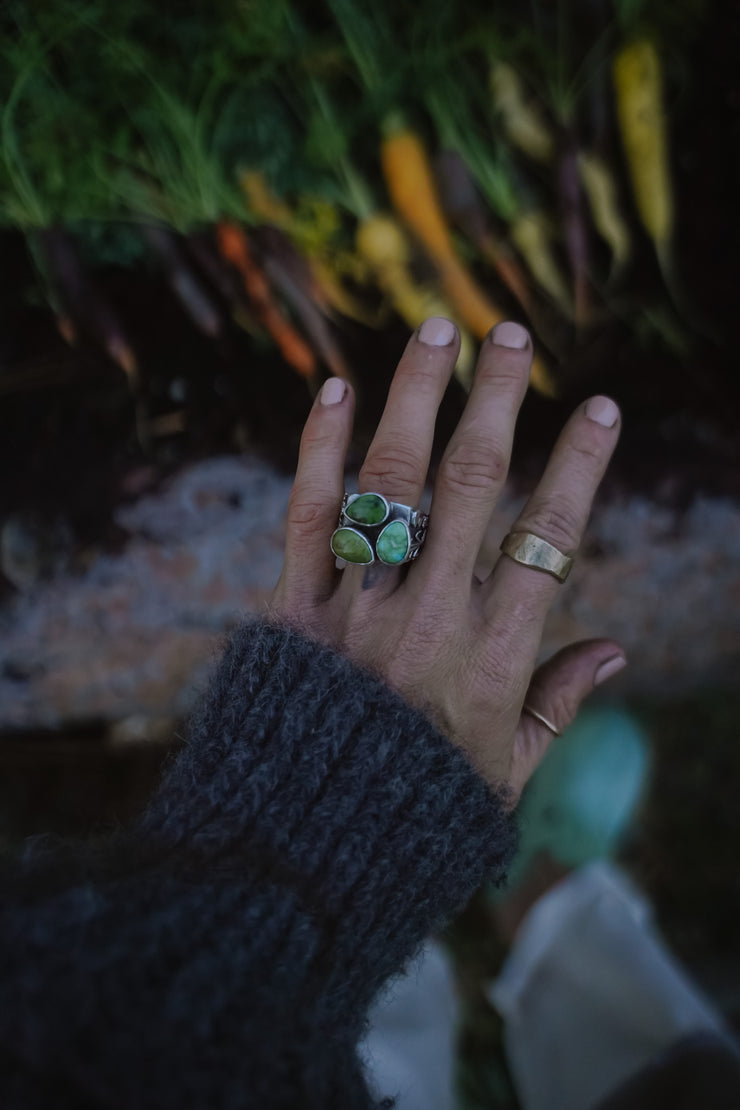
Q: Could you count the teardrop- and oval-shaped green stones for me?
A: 3